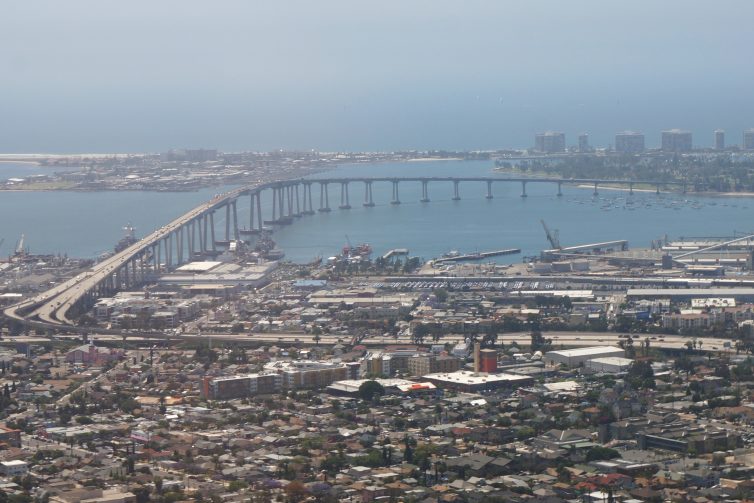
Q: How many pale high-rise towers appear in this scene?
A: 6